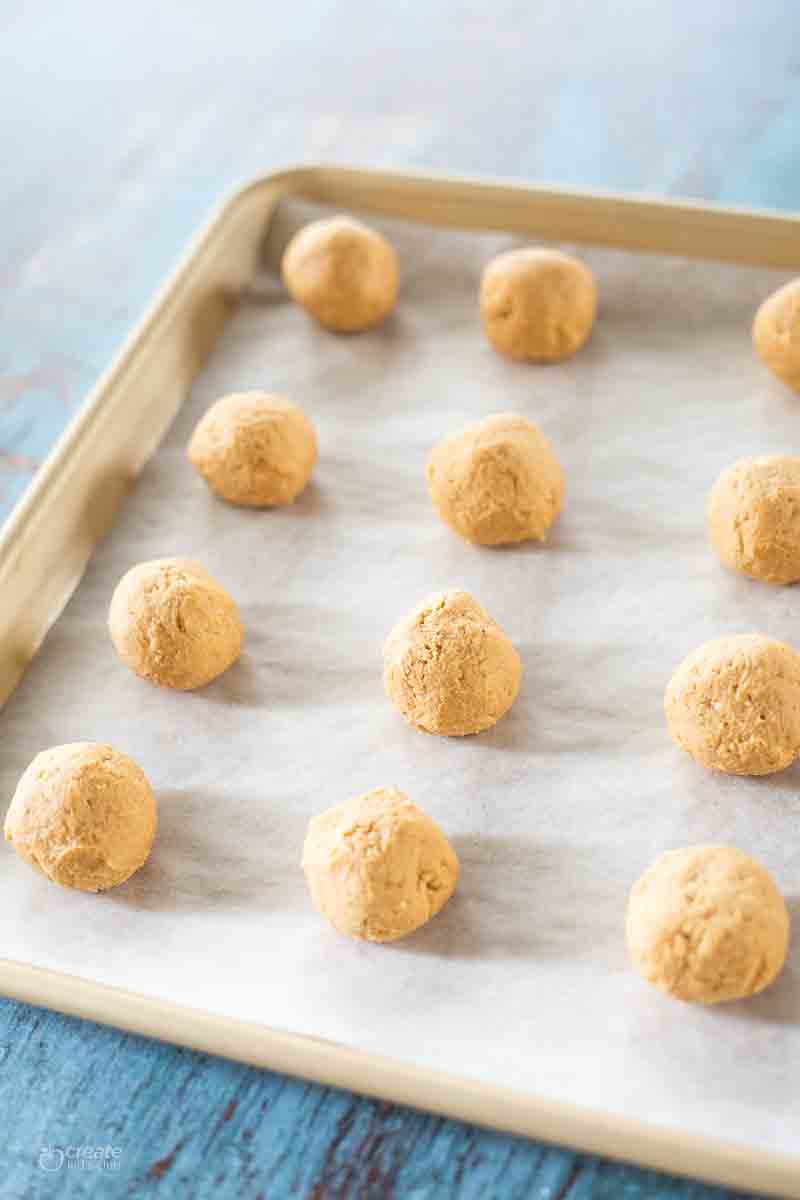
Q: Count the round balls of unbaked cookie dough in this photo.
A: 12